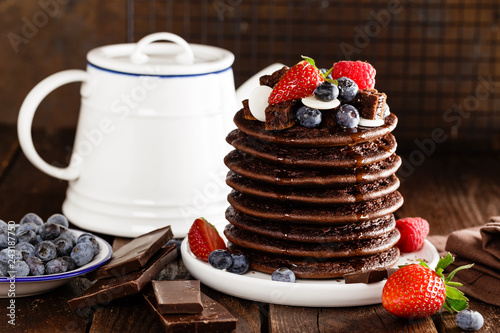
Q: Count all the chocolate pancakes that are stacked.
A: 8